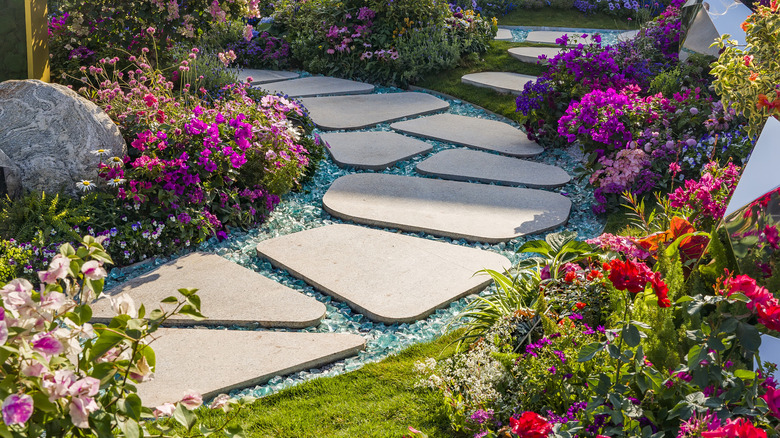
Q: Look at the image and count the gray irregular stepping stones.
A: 15